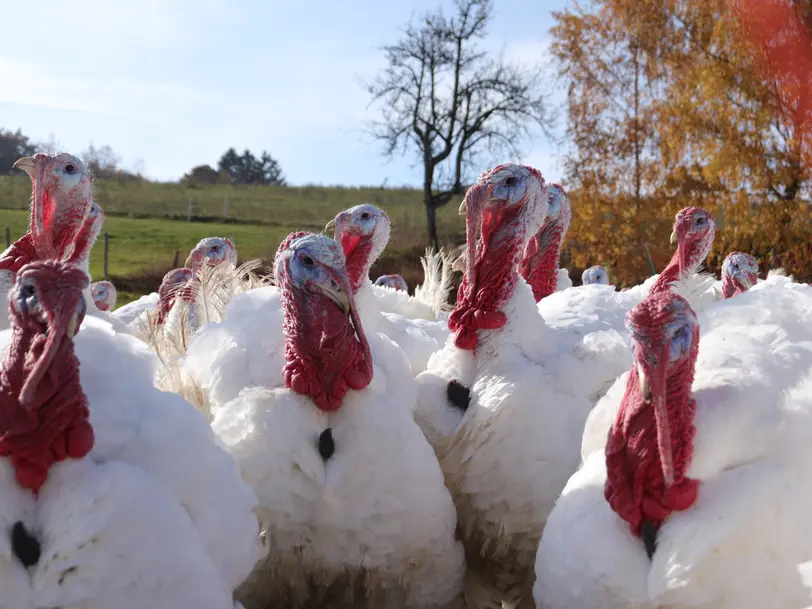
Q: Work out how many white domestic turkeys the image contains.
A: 15